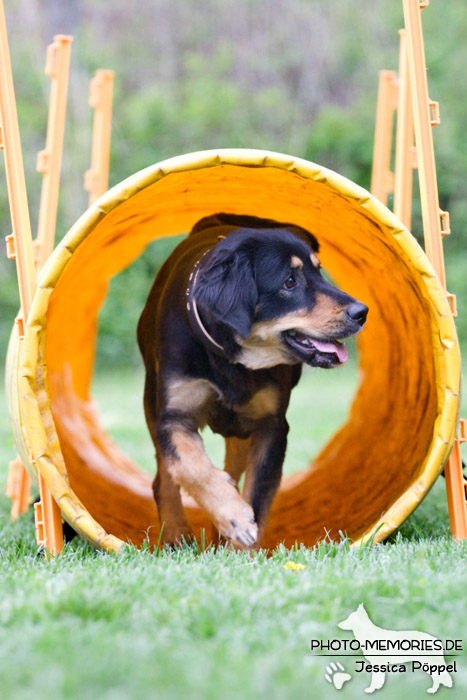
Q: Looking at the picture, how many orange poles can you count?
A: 6